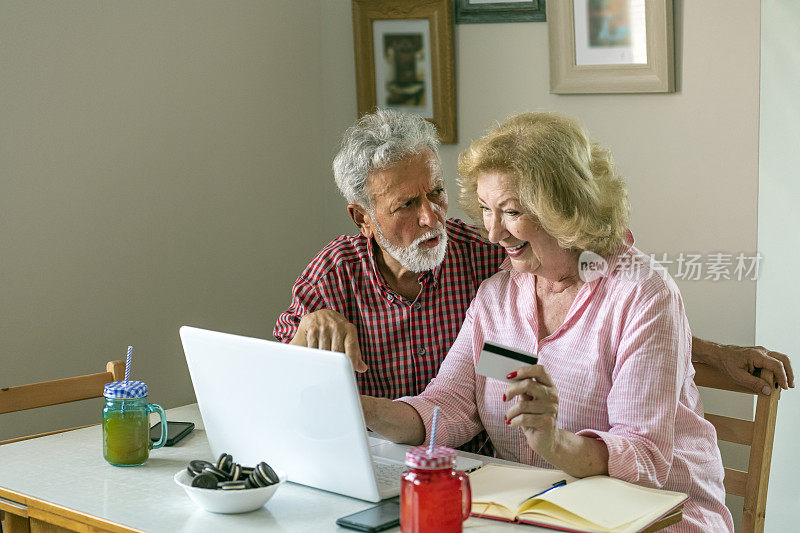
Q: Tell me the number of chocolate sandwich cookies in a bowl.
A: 9